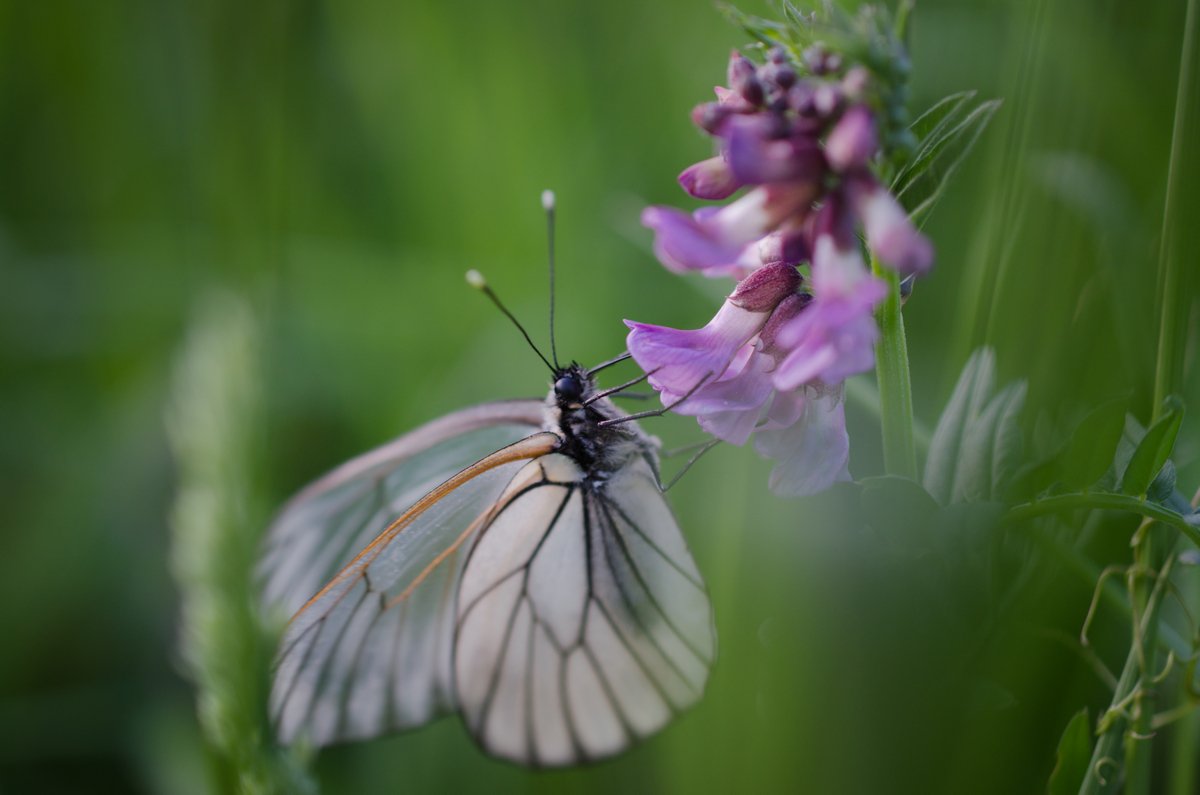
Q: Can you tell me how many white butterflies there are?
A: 1